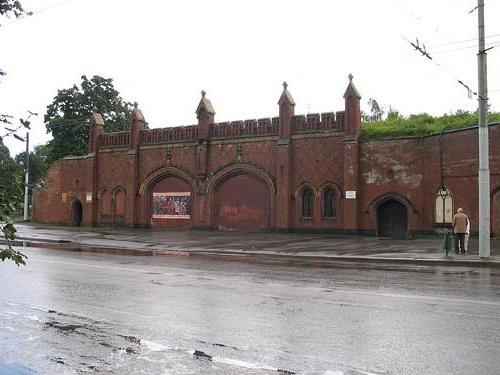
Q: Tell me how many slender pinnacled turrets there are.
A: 5